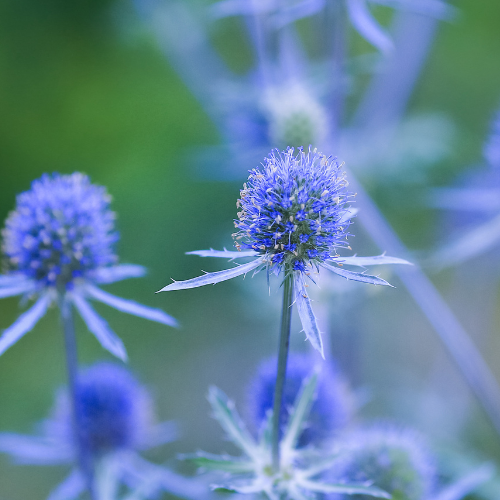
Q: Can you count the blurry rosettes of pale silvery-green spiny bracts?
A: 1